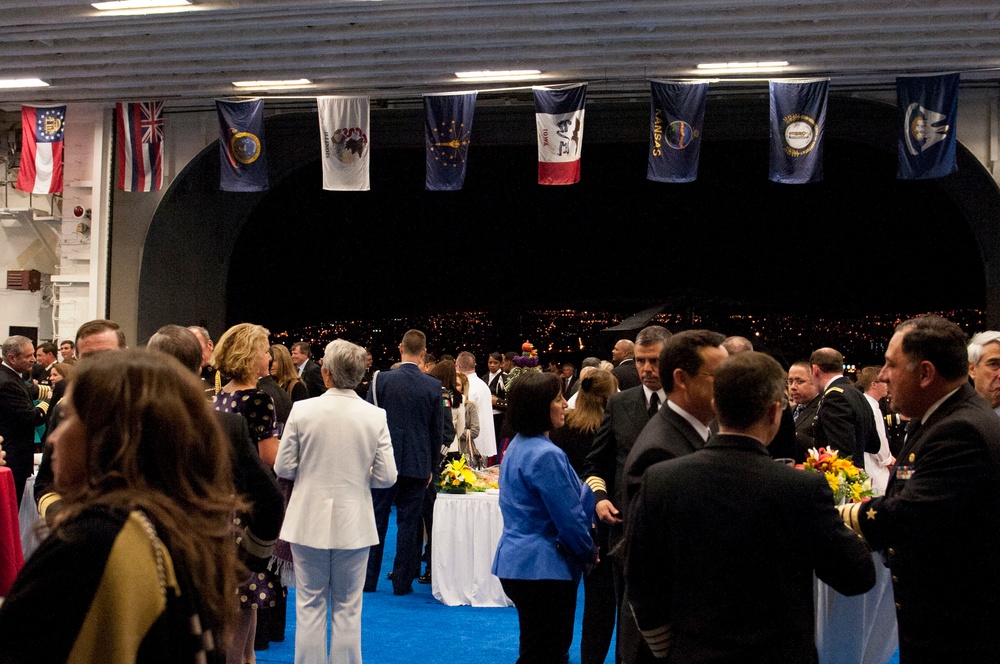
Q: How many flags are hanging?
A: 9